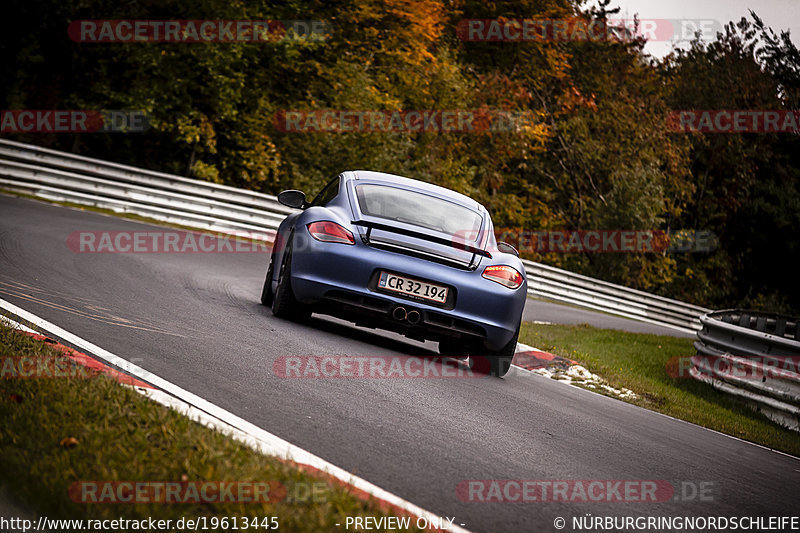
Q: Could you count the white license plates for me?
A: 1